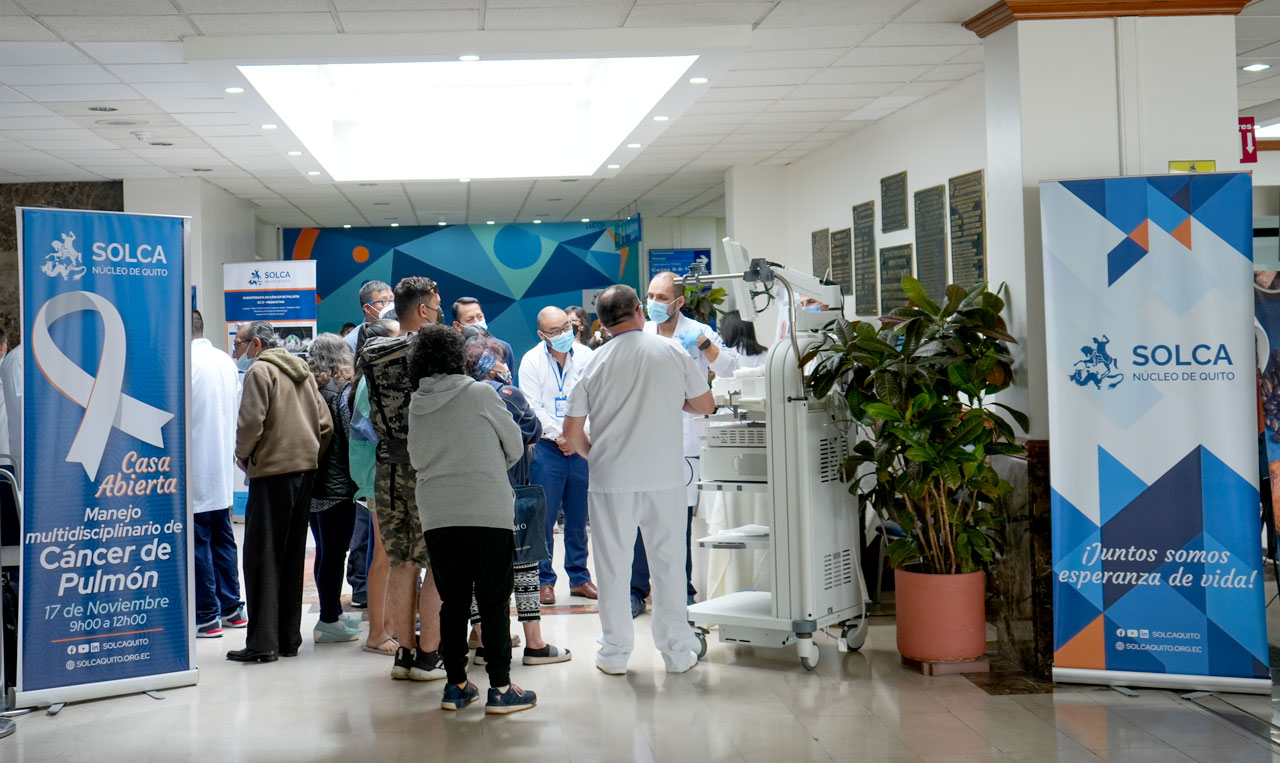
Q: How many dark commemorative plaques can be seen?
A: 7